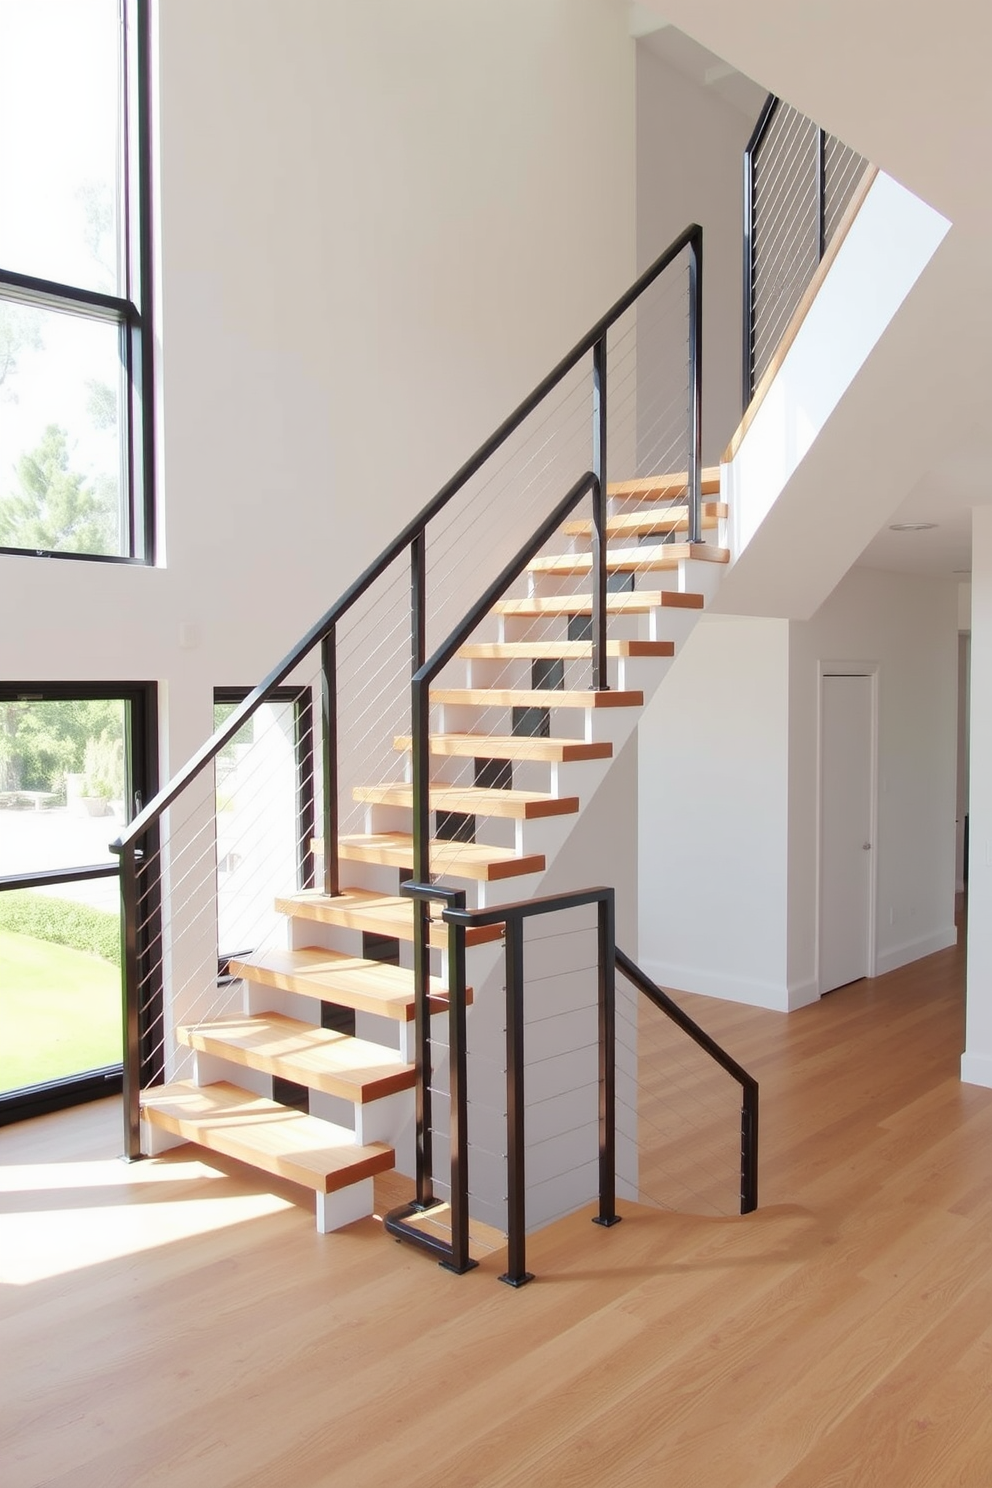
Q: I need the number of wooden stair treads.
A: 13